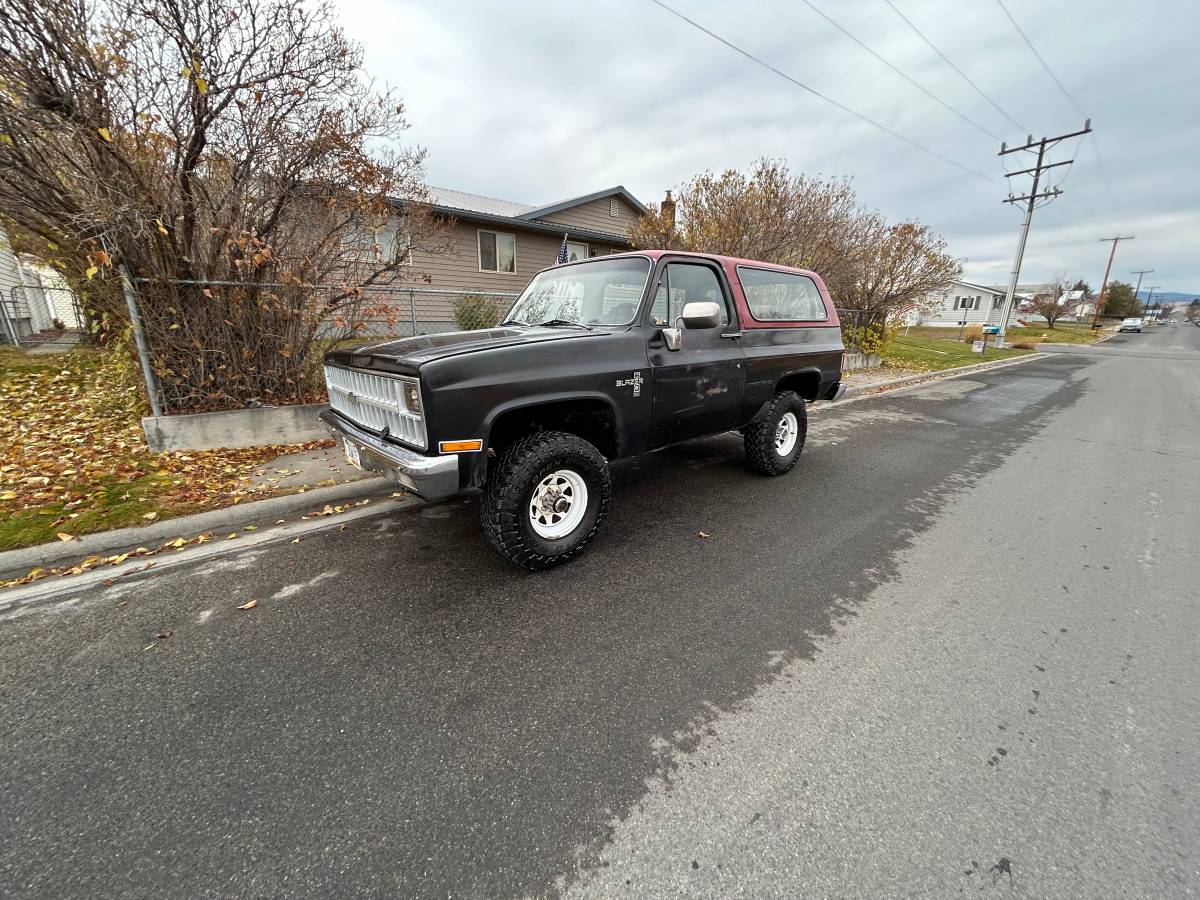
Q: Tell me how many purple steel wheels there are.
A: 0